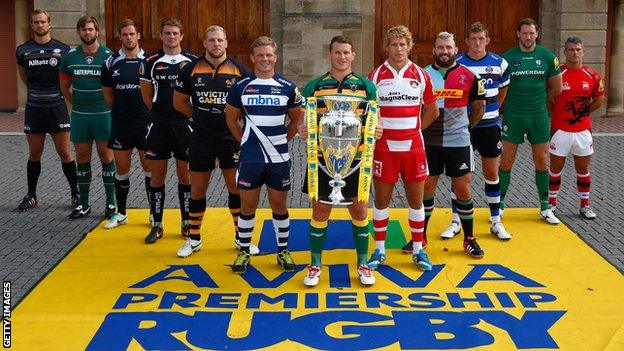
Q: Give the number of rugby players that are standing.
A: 12